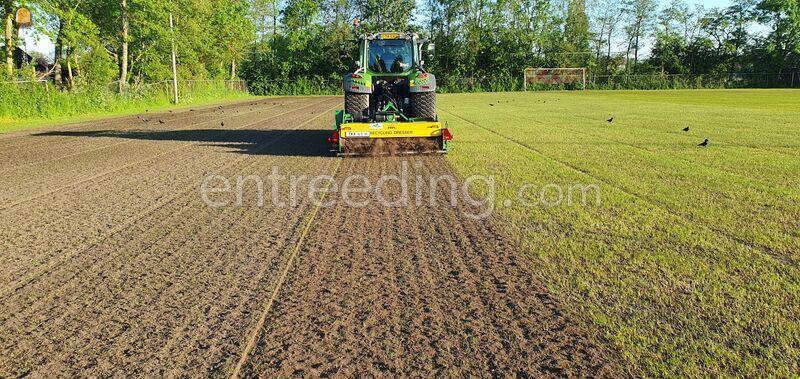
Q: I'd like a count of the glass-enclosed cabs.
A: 1